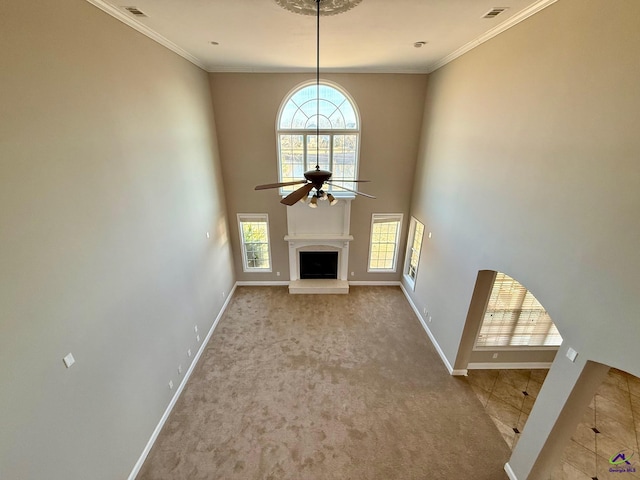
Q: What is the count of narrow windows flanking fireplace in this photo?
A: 2